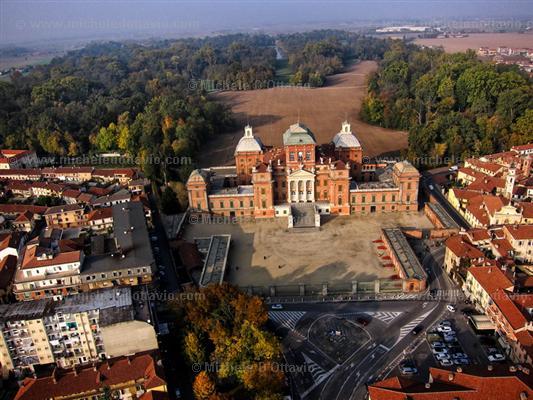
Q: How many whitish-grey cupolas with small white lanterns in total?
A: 2